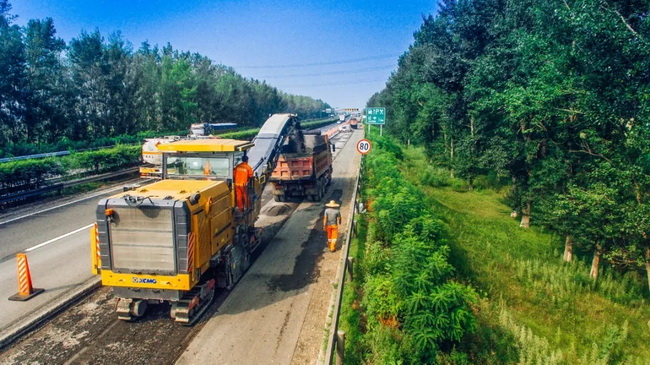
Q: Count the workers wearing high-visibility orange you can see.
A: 2